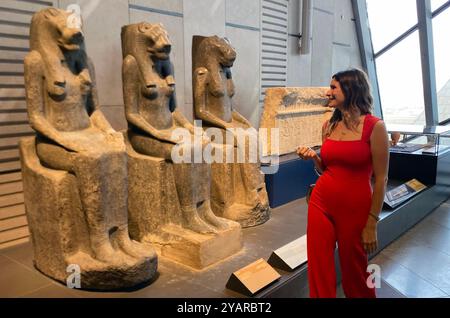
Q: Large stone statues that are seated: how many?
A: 3